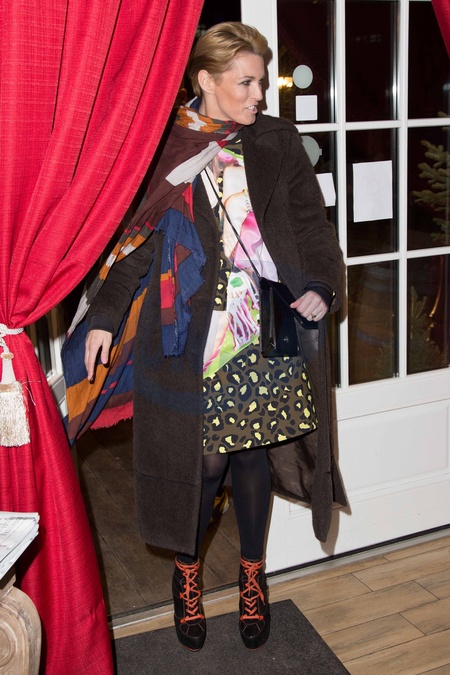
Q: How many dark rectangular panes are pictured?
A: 9